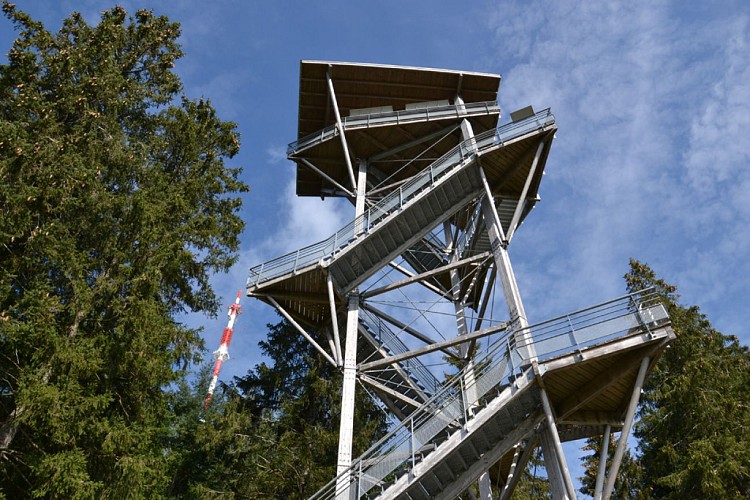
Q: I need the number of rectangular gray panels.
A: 3